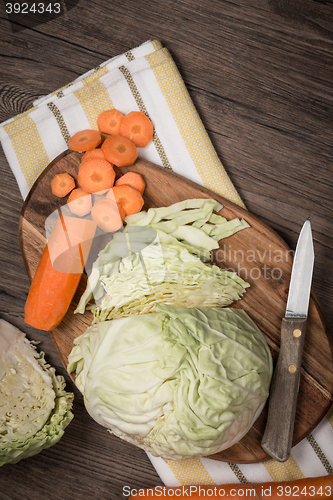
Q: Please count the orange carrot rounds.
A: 11